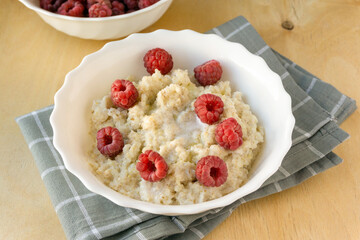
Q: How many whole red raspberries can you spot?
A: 8